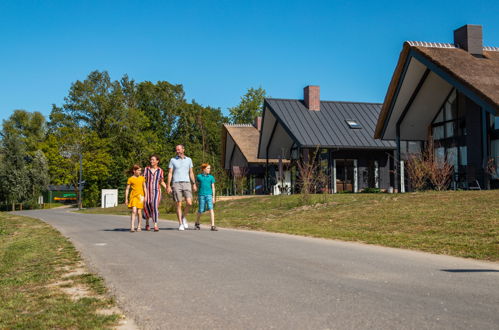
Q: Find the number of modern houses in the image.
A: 3